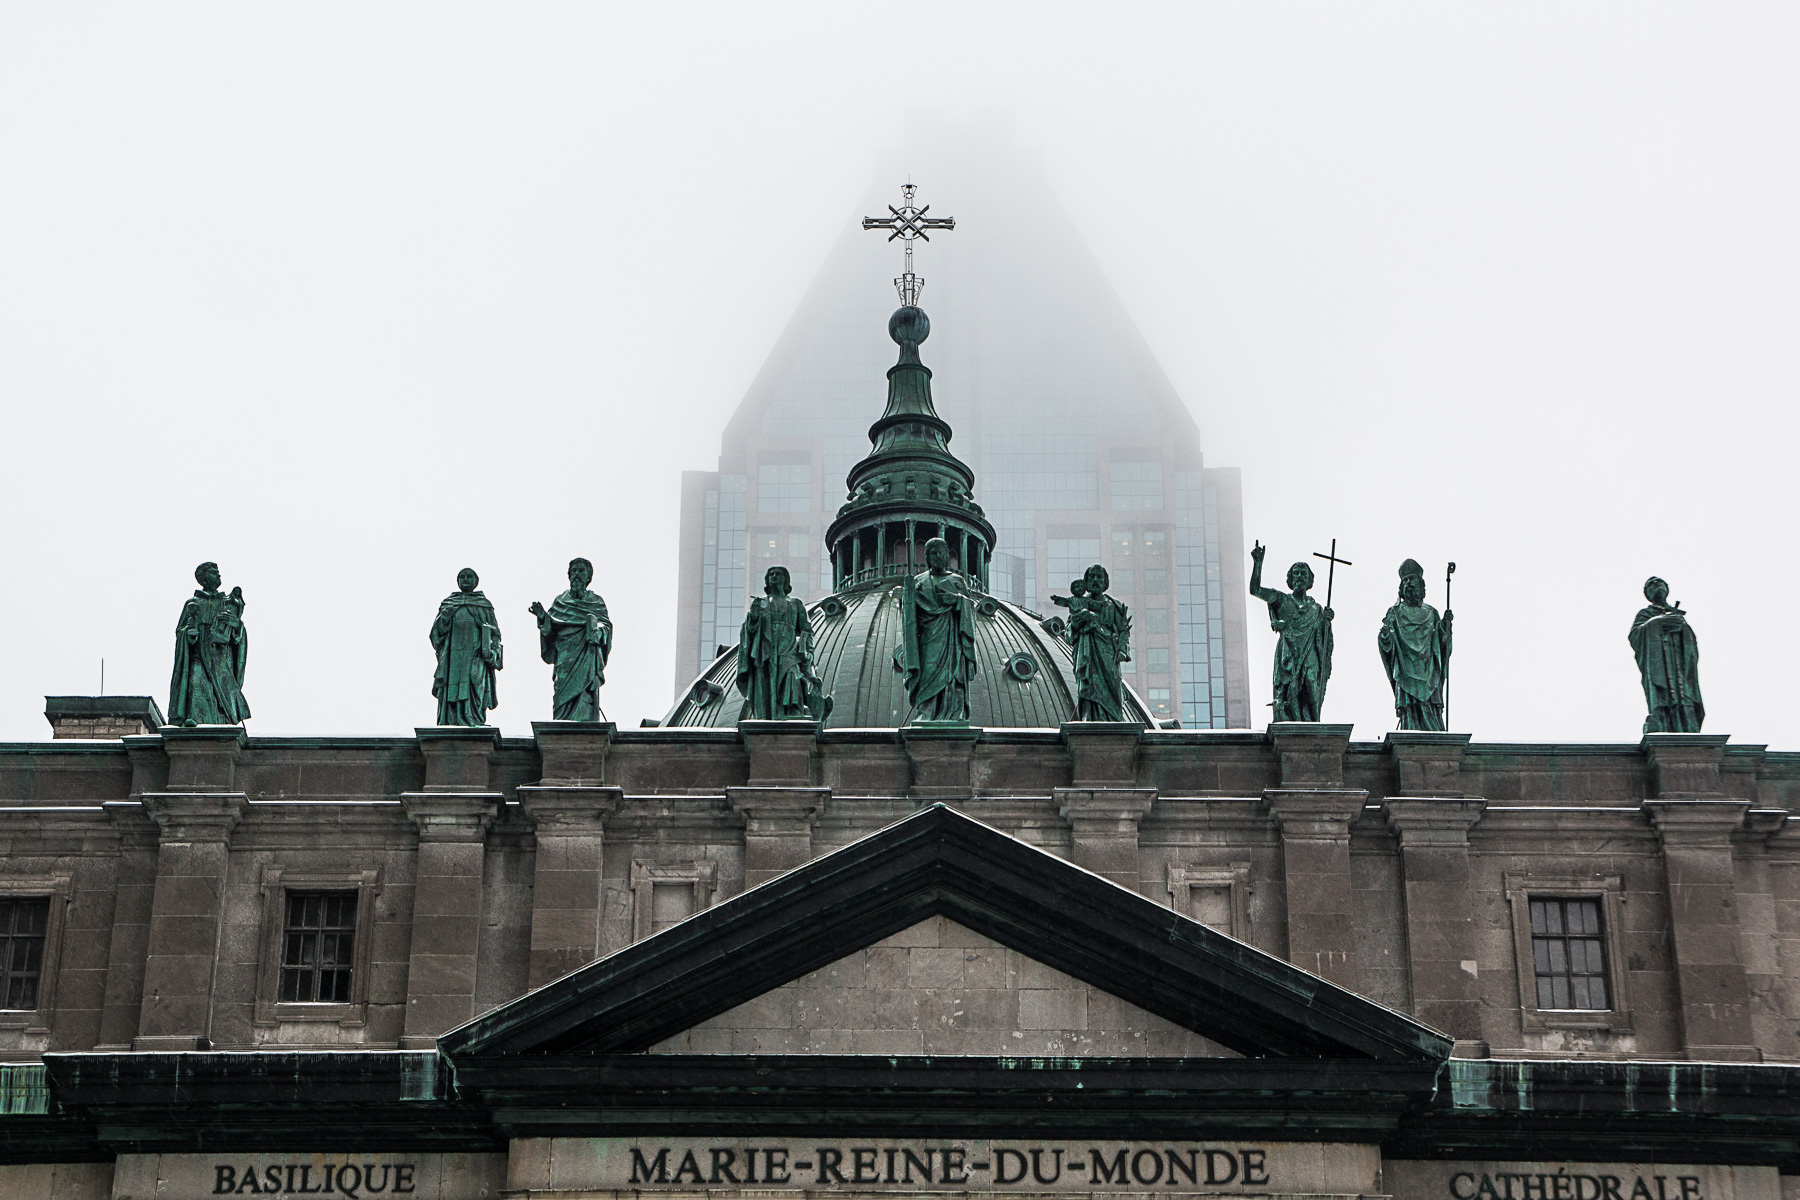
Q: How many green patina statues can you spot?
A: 9